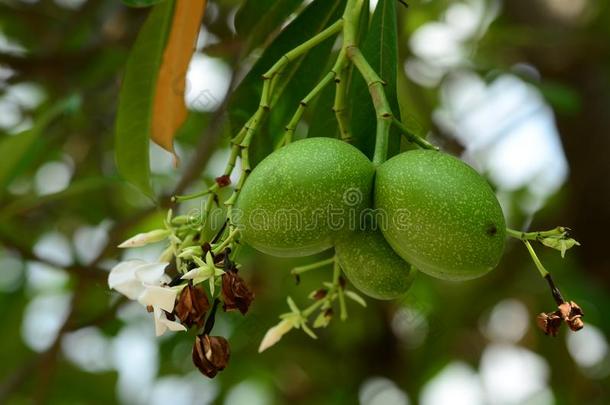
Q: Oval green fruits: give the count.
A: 3